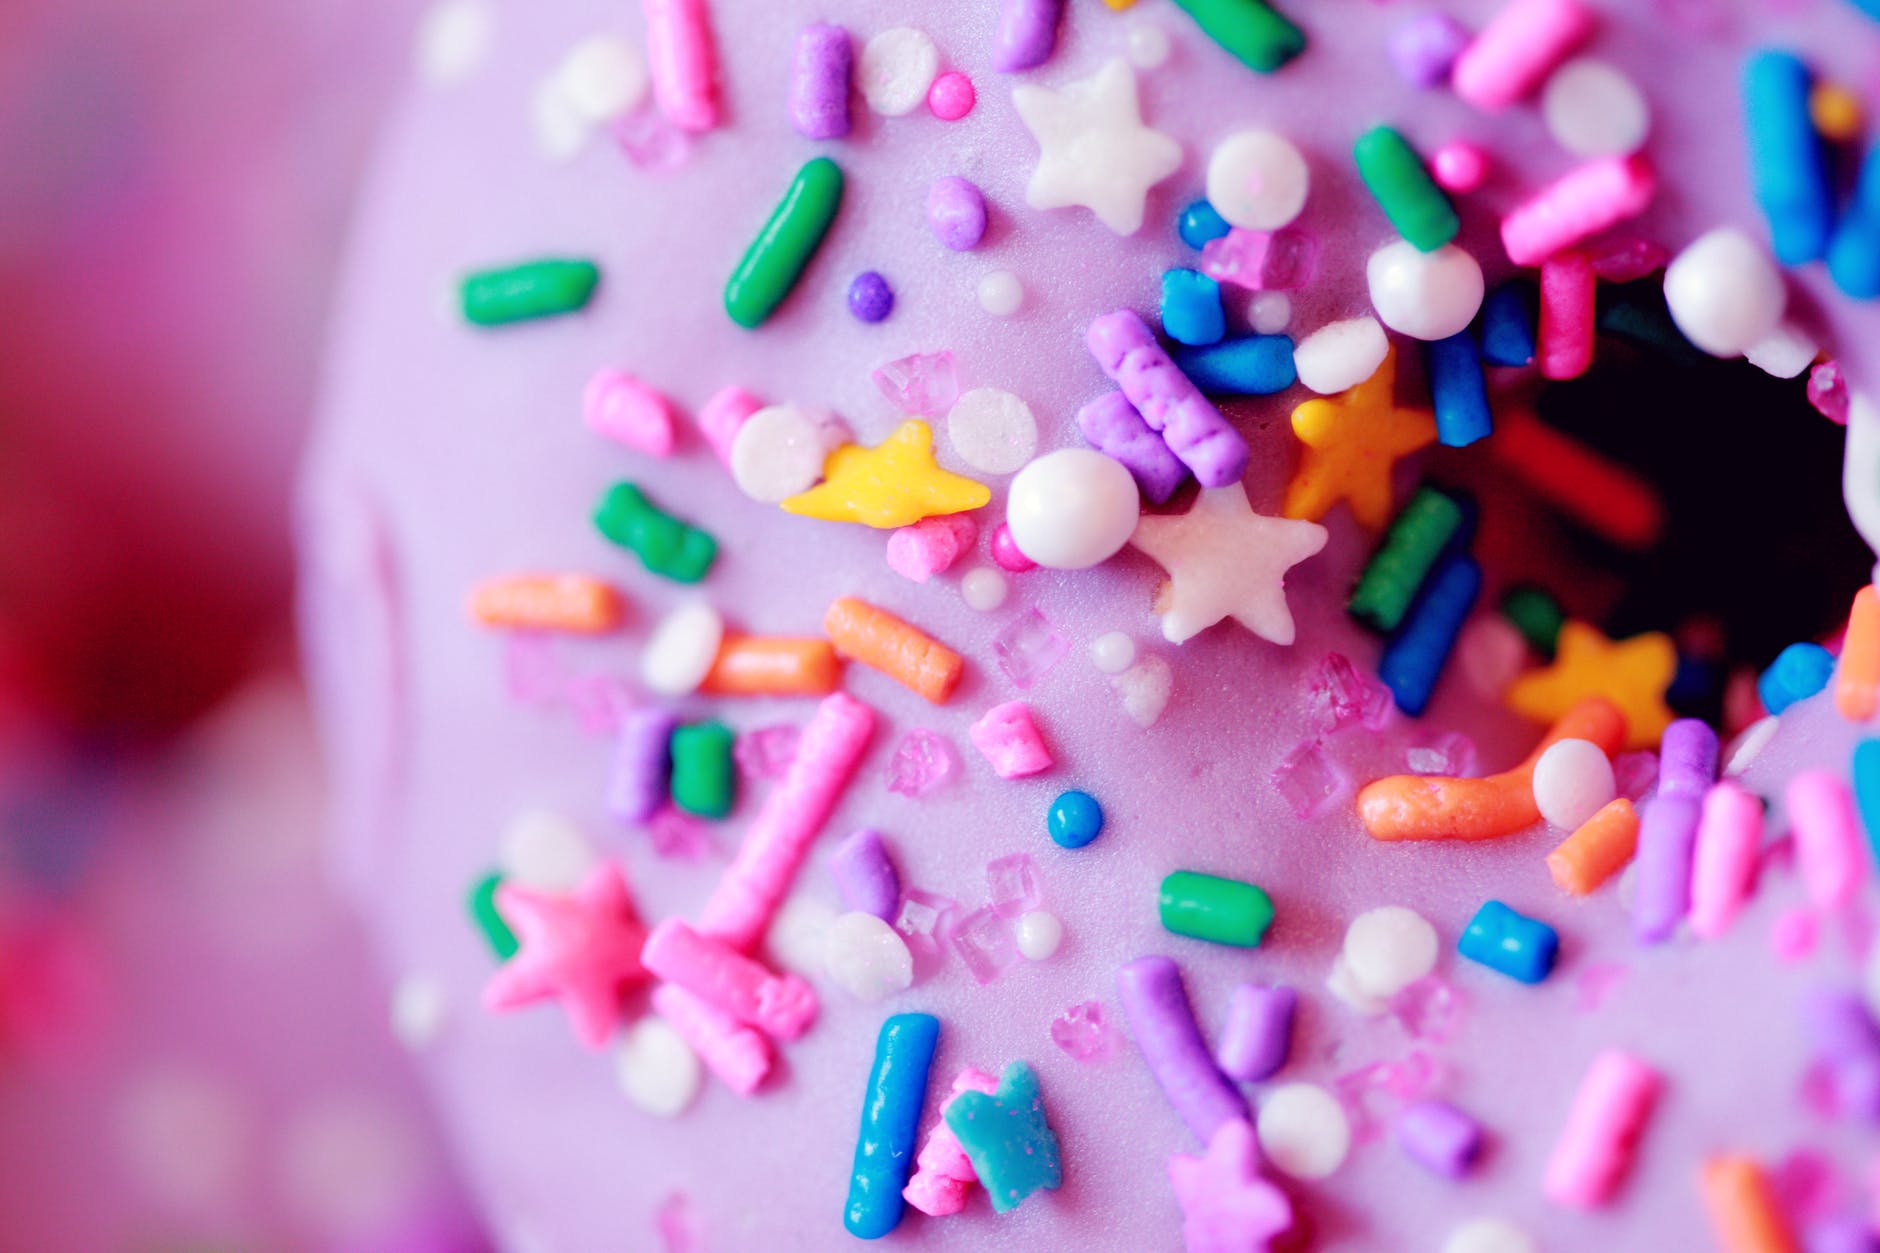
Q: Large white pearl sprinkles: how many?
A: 3